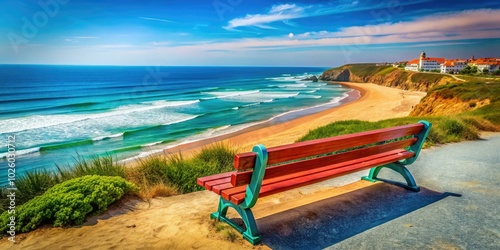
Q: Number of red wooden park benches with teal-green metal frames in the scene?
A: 1